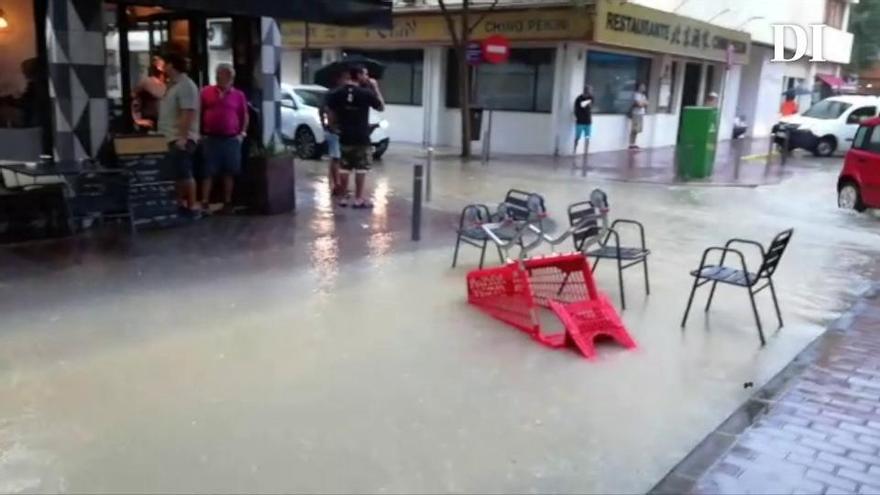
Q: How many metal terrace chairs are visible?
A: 3